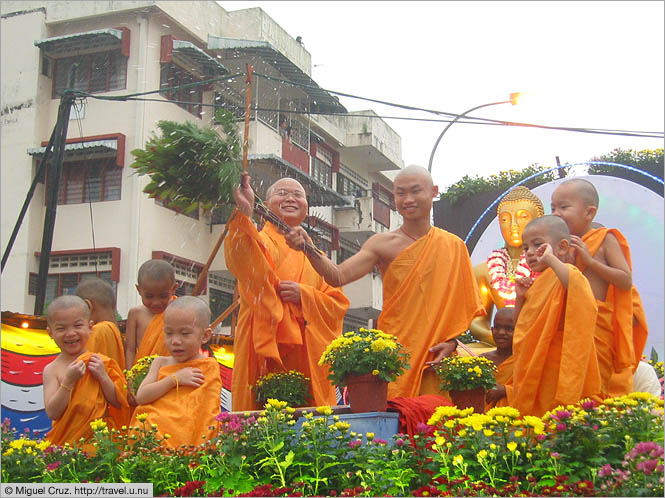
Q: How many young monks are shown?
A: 7